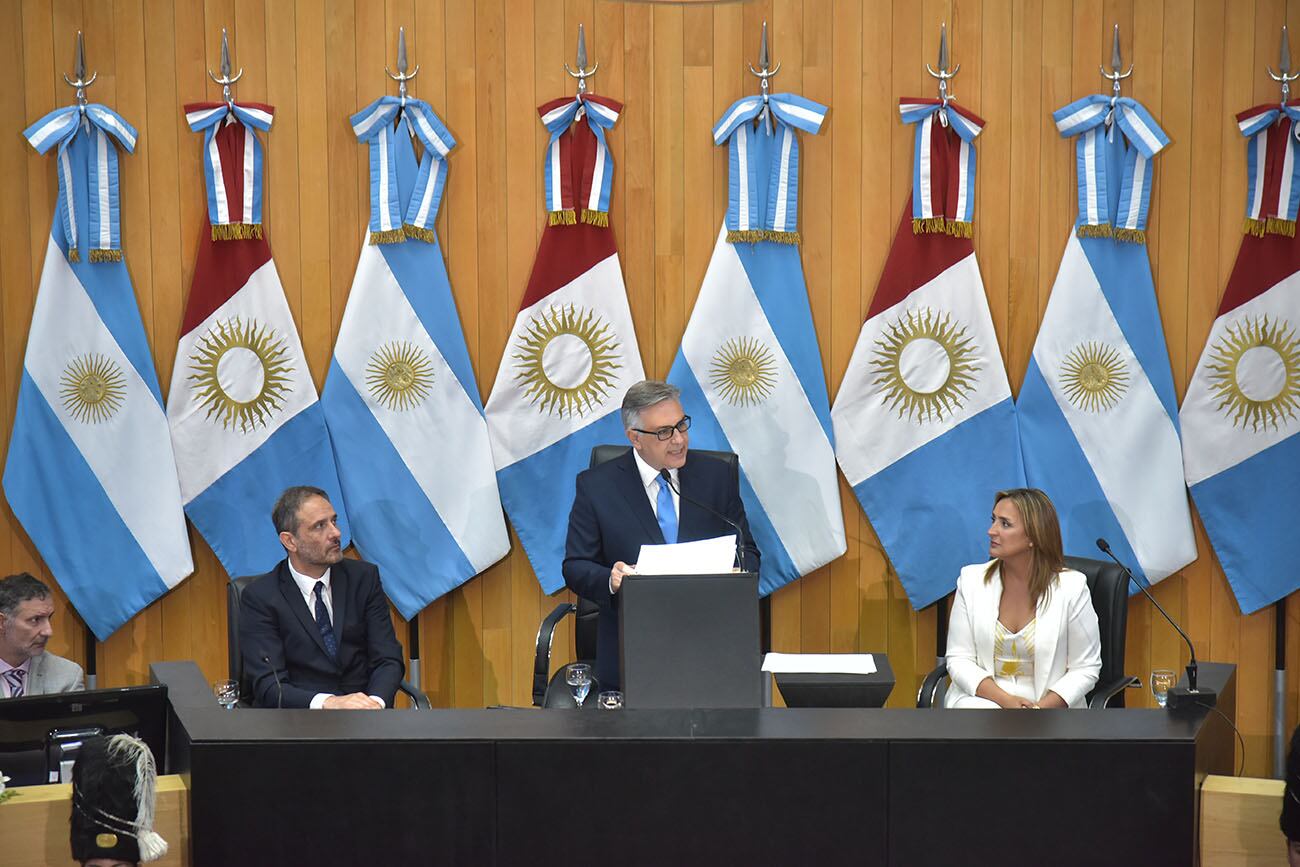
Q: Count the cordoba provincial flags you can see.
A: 4